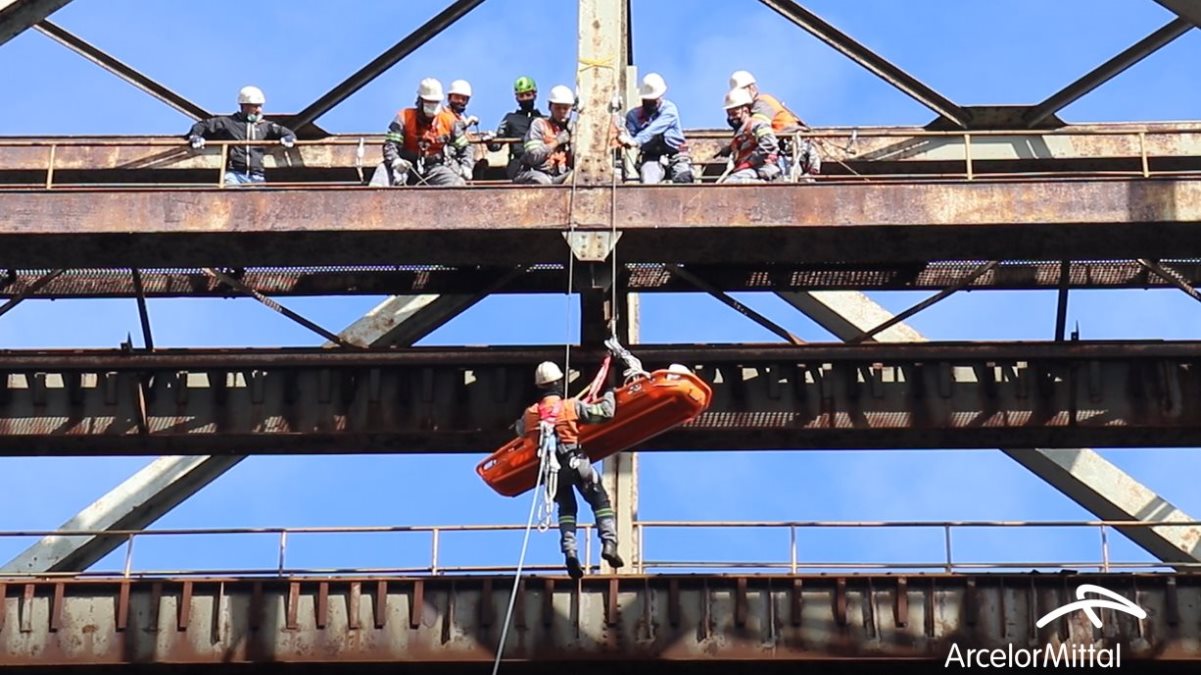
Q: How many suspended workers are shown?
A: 1